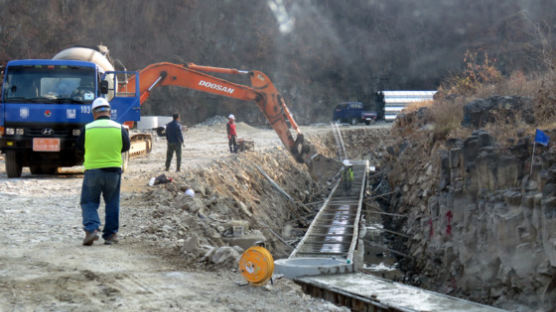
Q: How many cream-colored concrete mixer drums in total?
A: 1